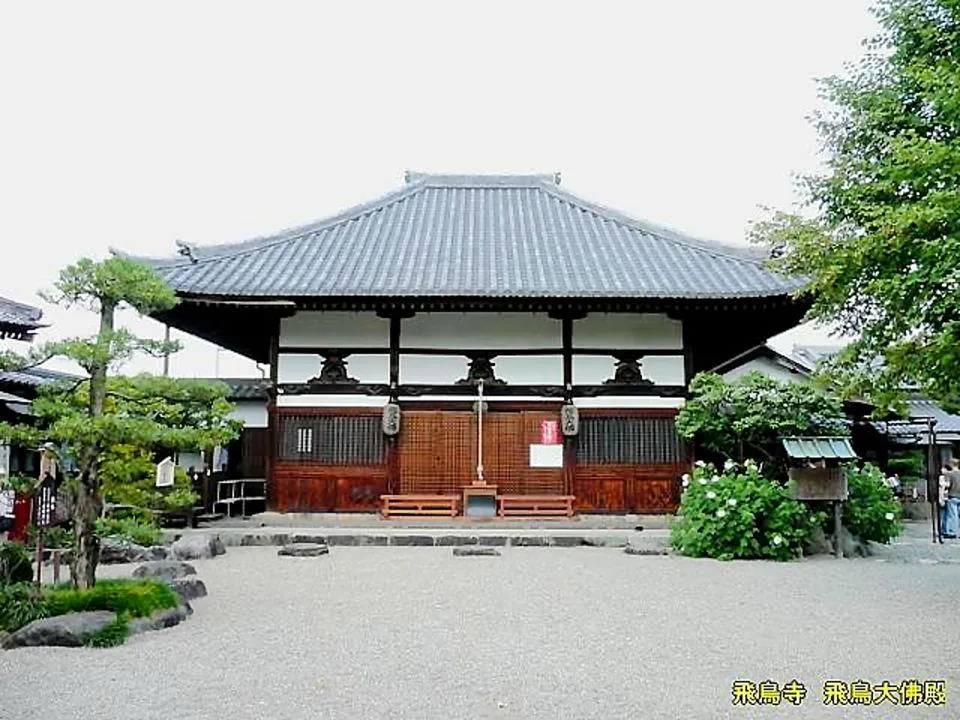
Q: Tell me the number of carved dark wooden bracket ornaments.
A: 3